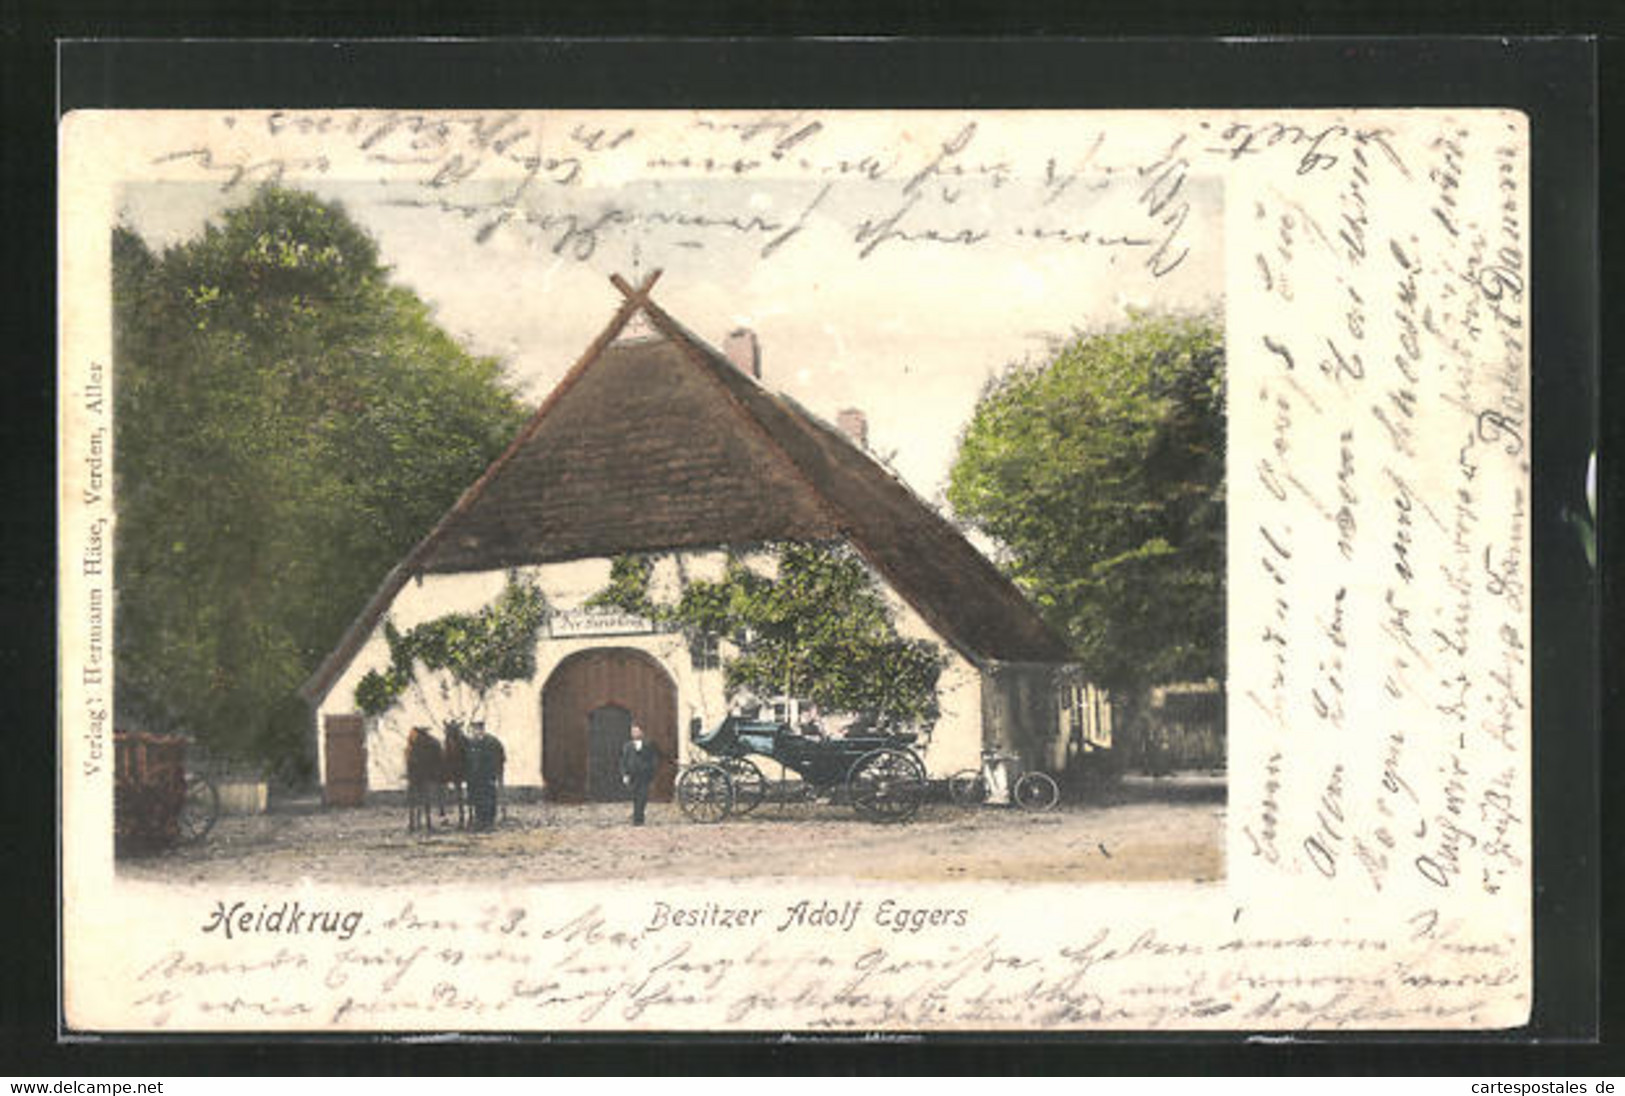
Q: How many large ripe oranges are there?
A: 0